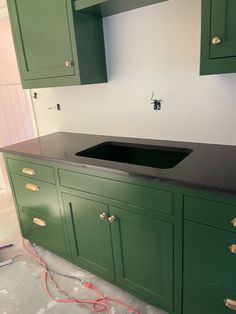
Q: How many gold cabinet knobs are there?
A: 4